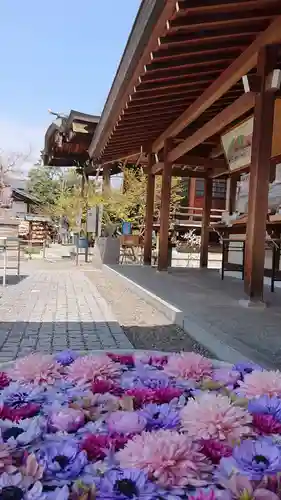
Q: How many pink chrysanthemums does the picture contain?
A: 6